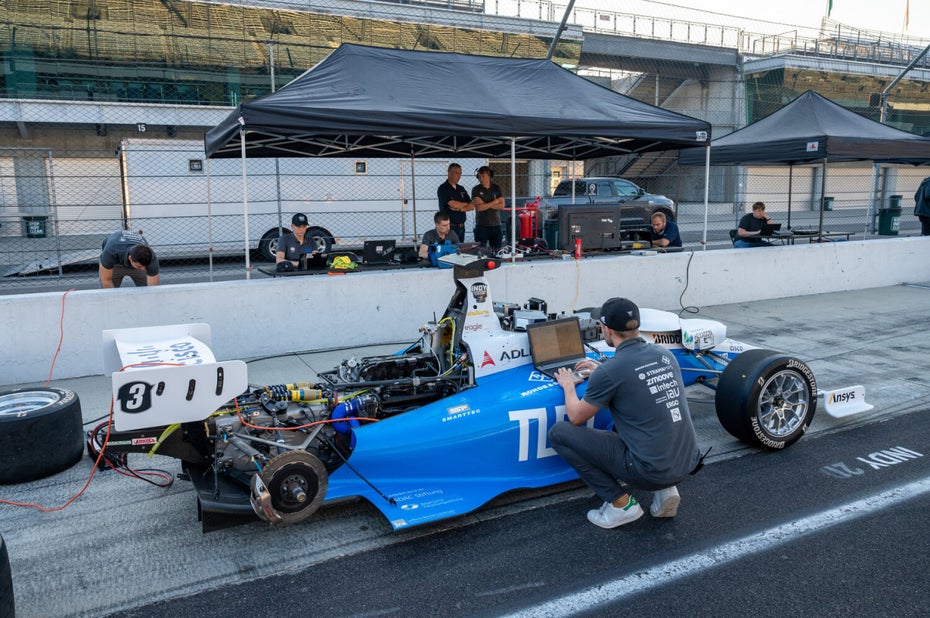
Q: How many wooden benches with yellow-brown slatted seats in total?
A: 0